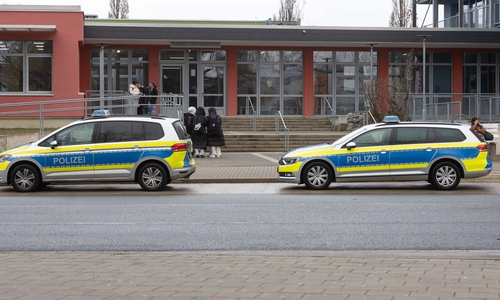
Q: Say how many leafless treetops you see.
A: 3